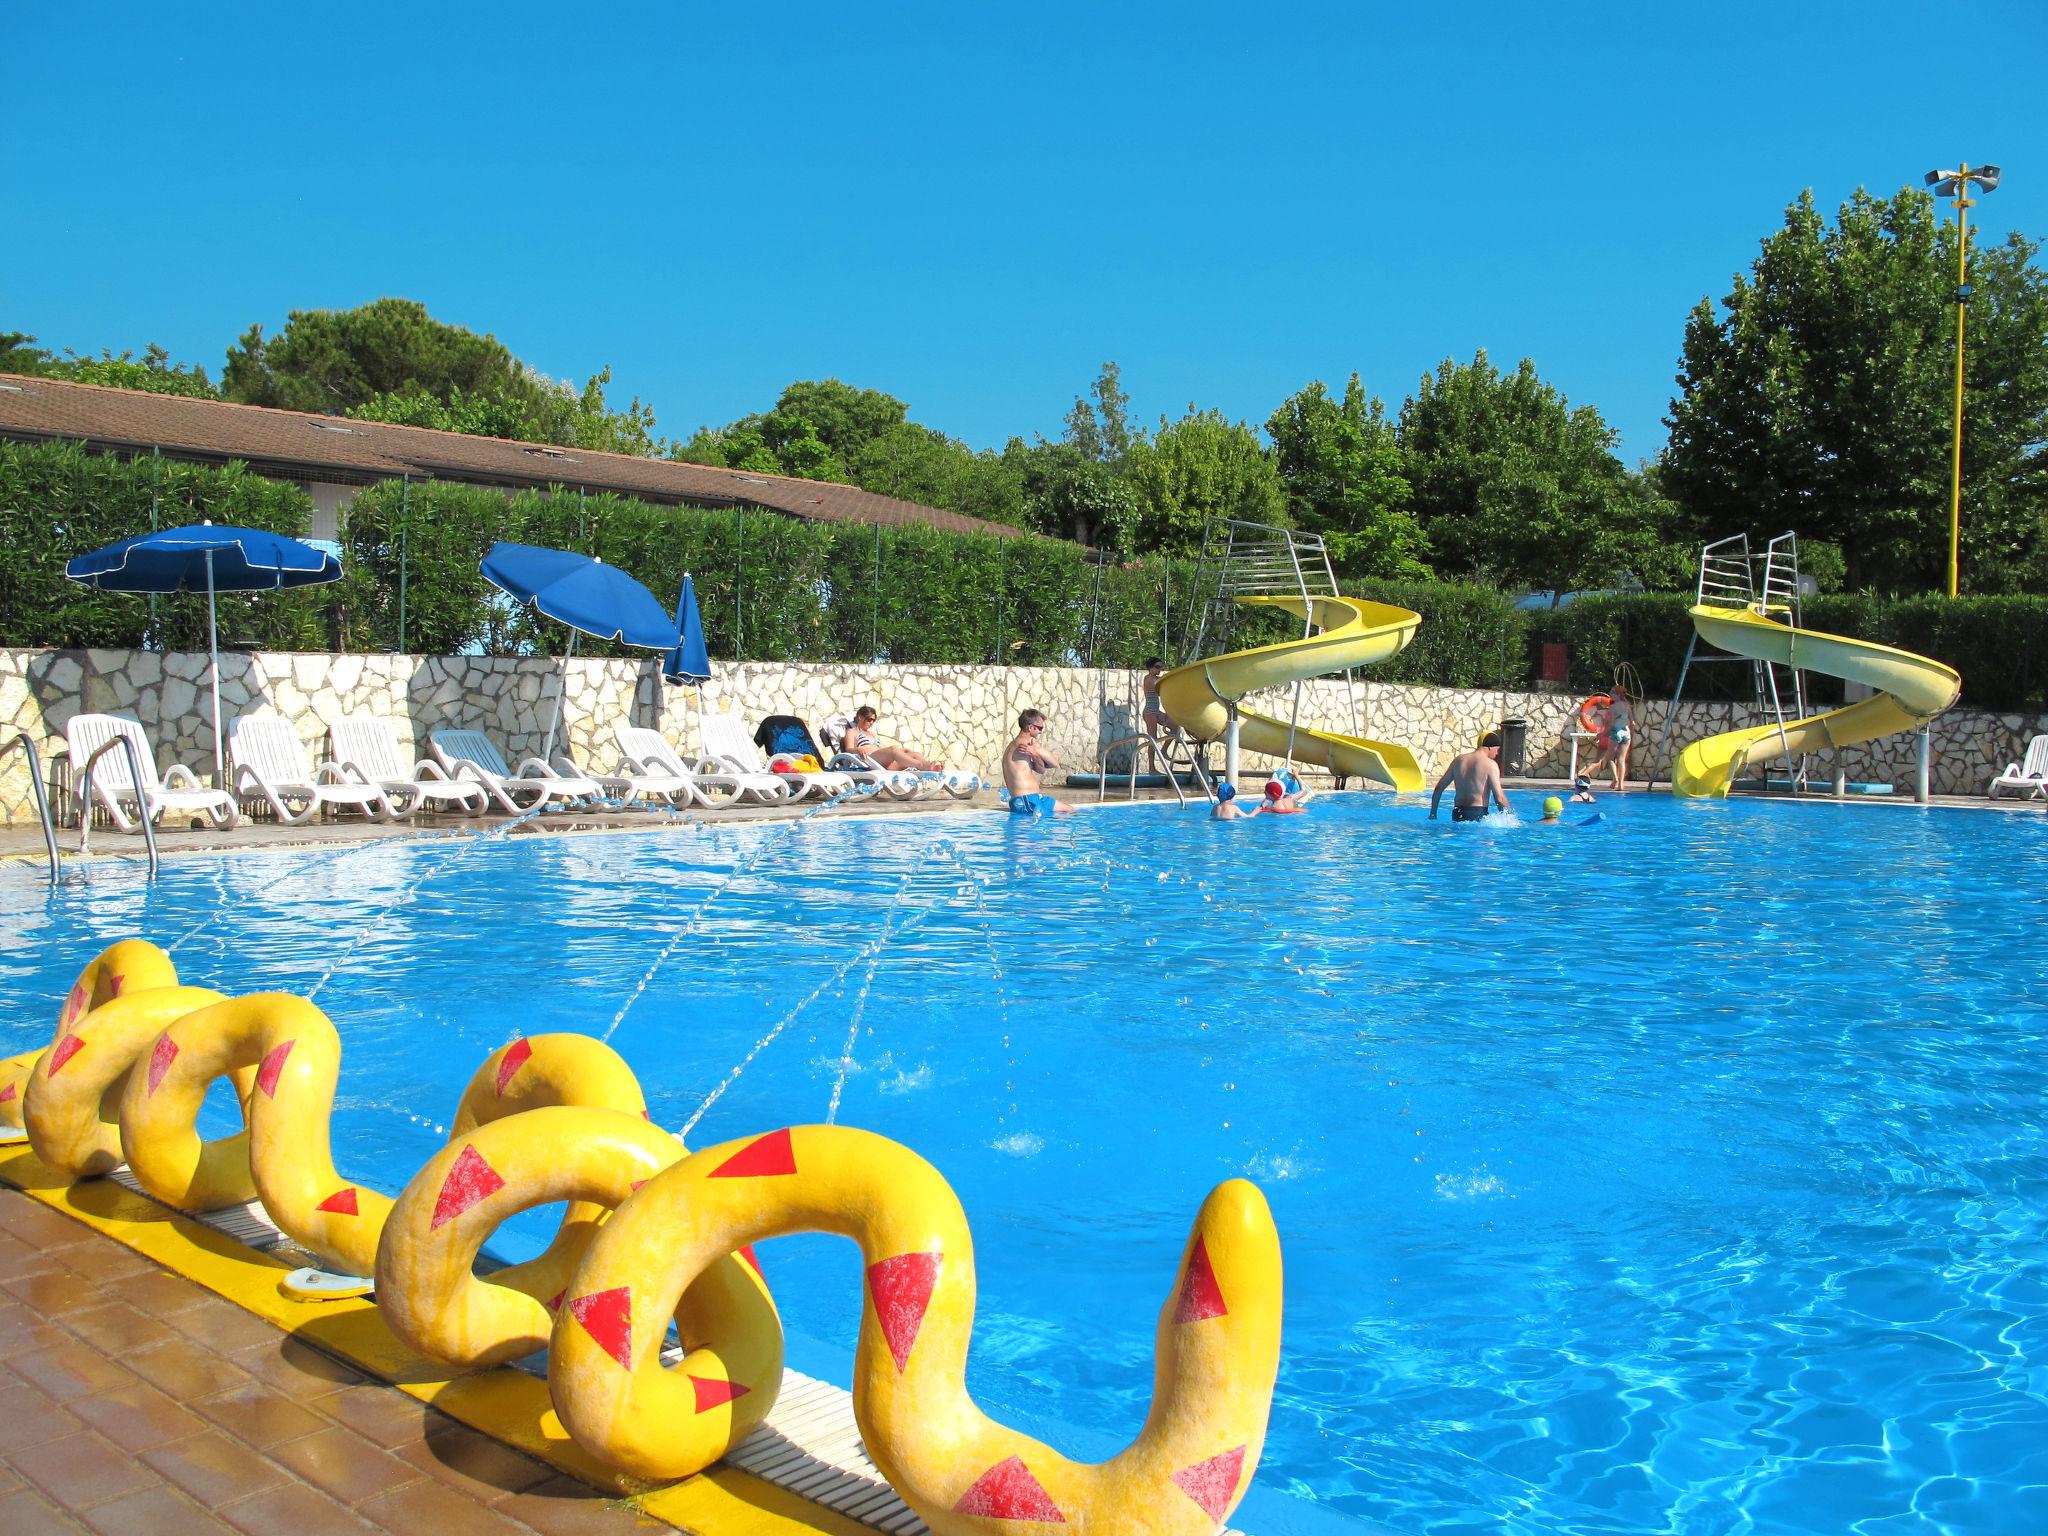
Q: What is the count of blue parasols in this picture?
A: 3